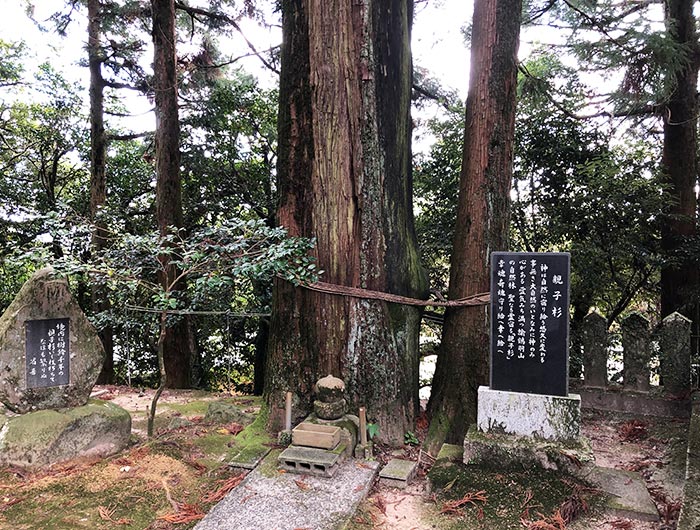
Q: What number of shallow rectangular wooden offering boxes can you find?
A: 1